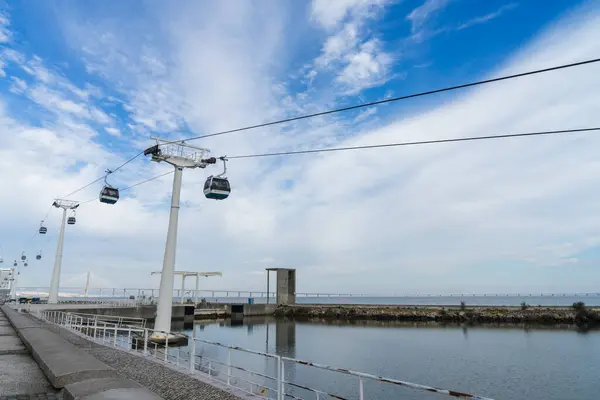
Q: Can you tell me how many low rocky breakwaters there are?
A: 1